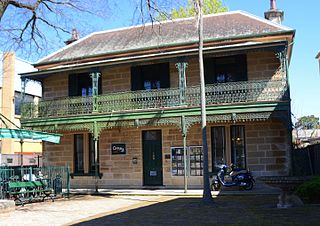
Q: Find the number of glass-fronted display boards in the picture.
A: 2